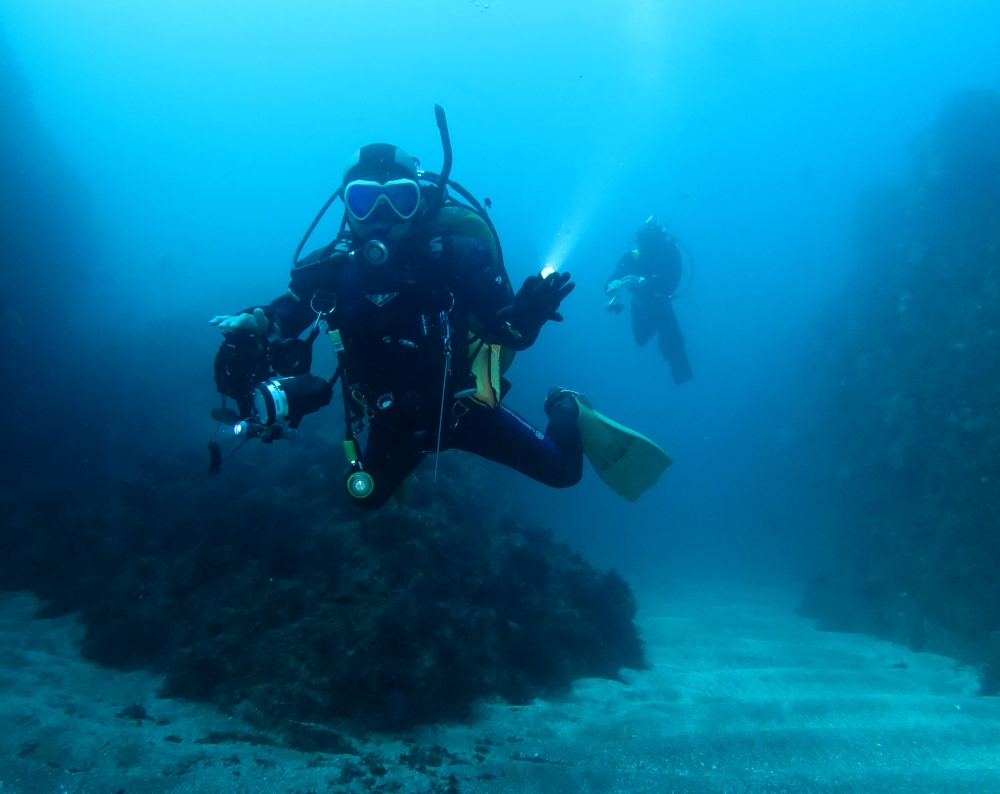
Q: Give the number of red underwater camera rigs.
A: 0